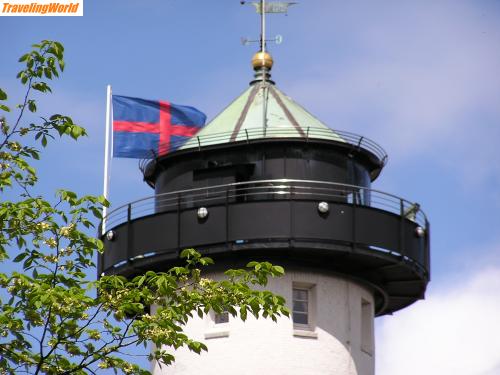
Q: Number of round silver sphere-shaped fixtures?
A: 4